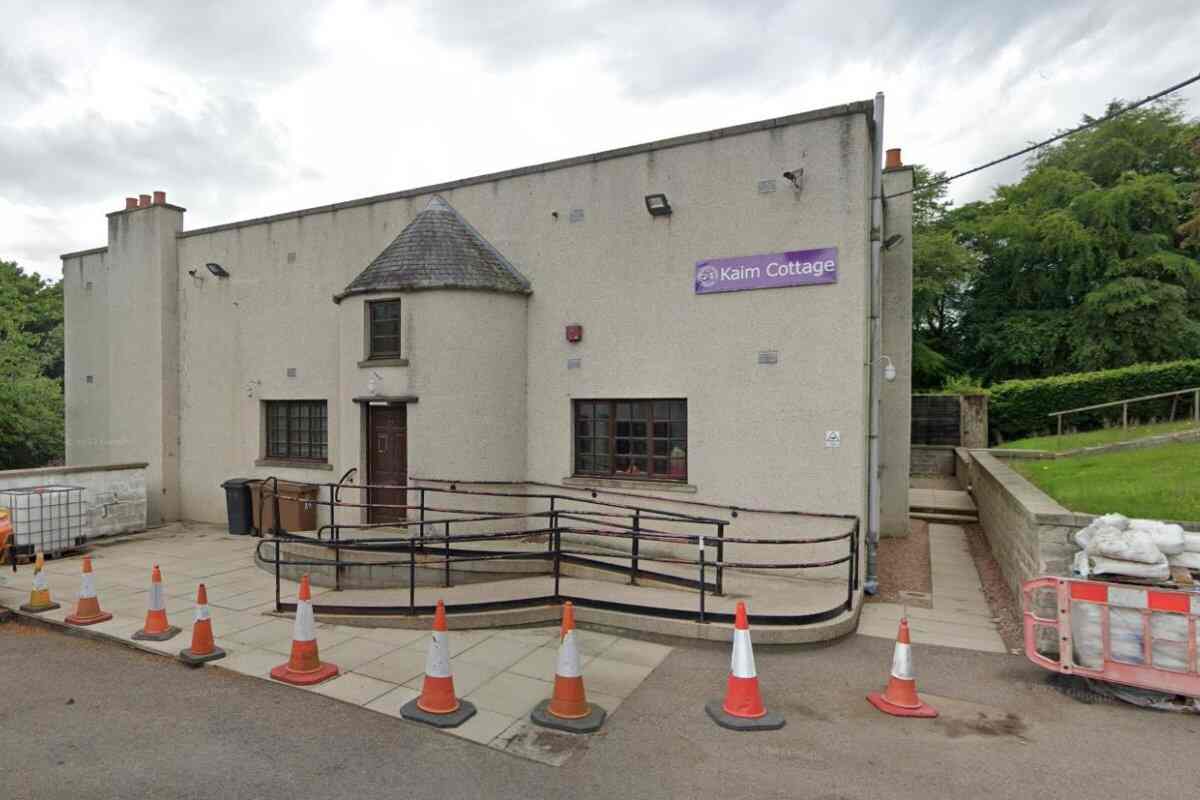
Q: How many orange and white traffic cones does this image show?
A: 9